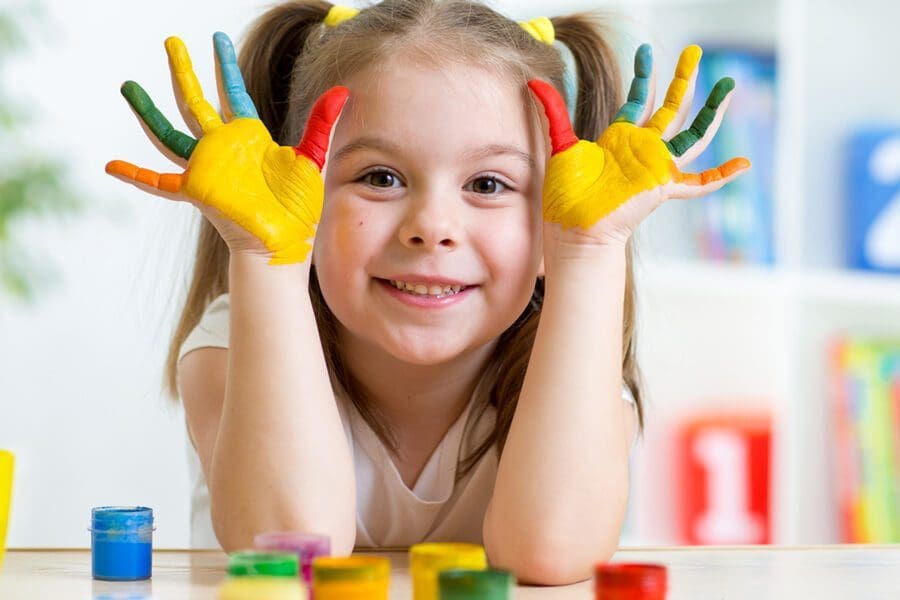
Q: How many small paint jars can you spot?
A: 8